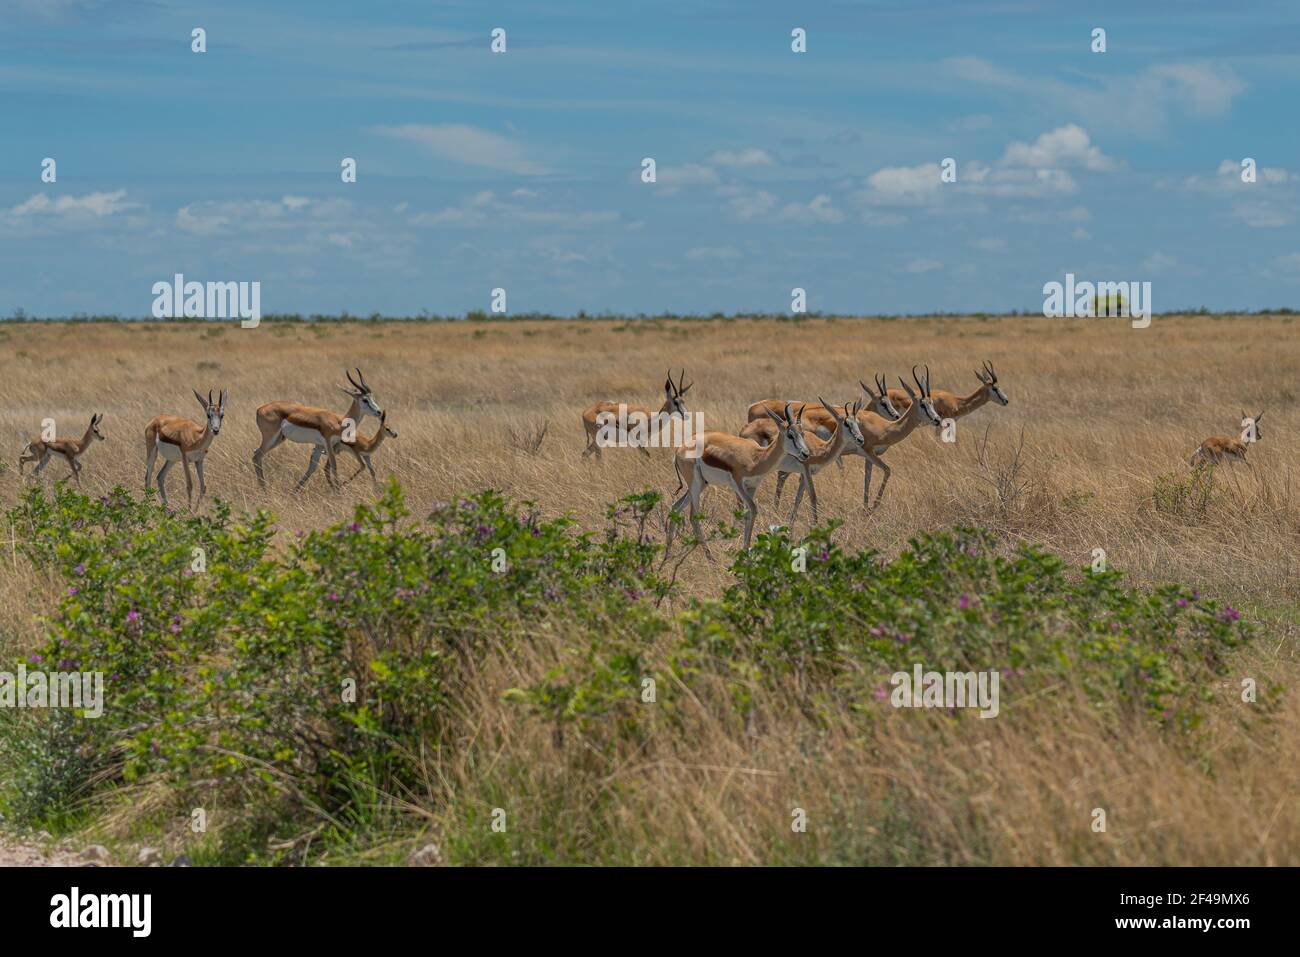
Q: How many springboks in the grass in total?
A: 11